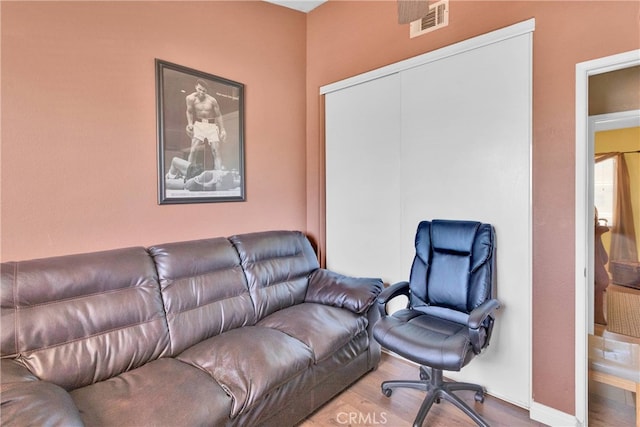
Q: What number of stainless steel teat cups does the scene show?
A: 0